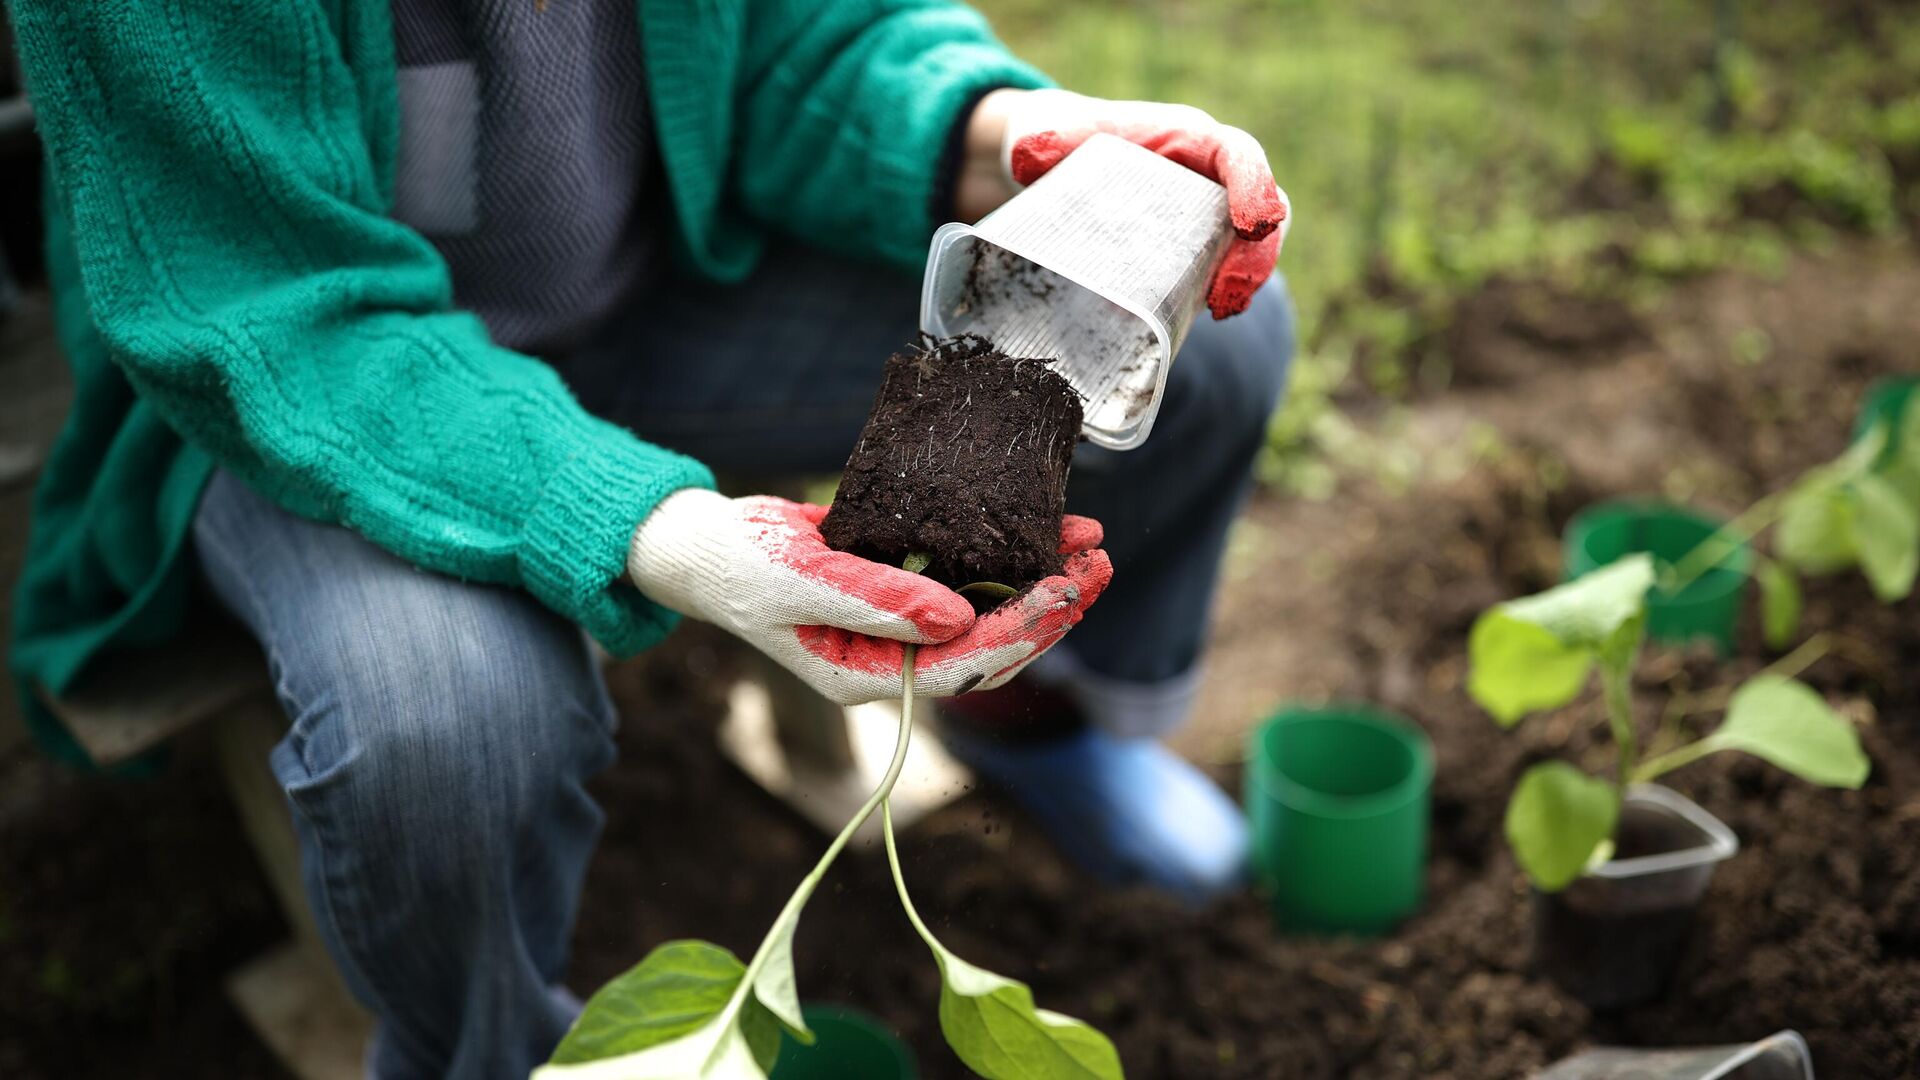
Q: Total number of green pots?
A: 4